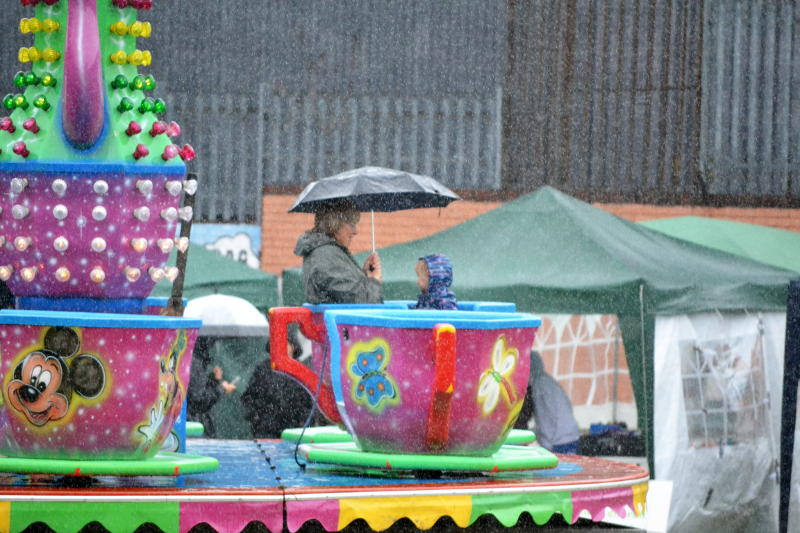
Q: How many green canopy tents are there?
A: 3